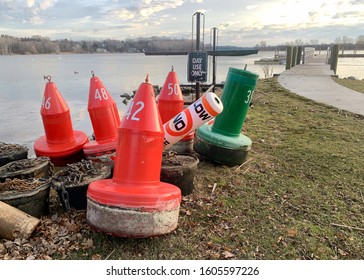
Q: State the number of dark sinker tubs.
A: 5